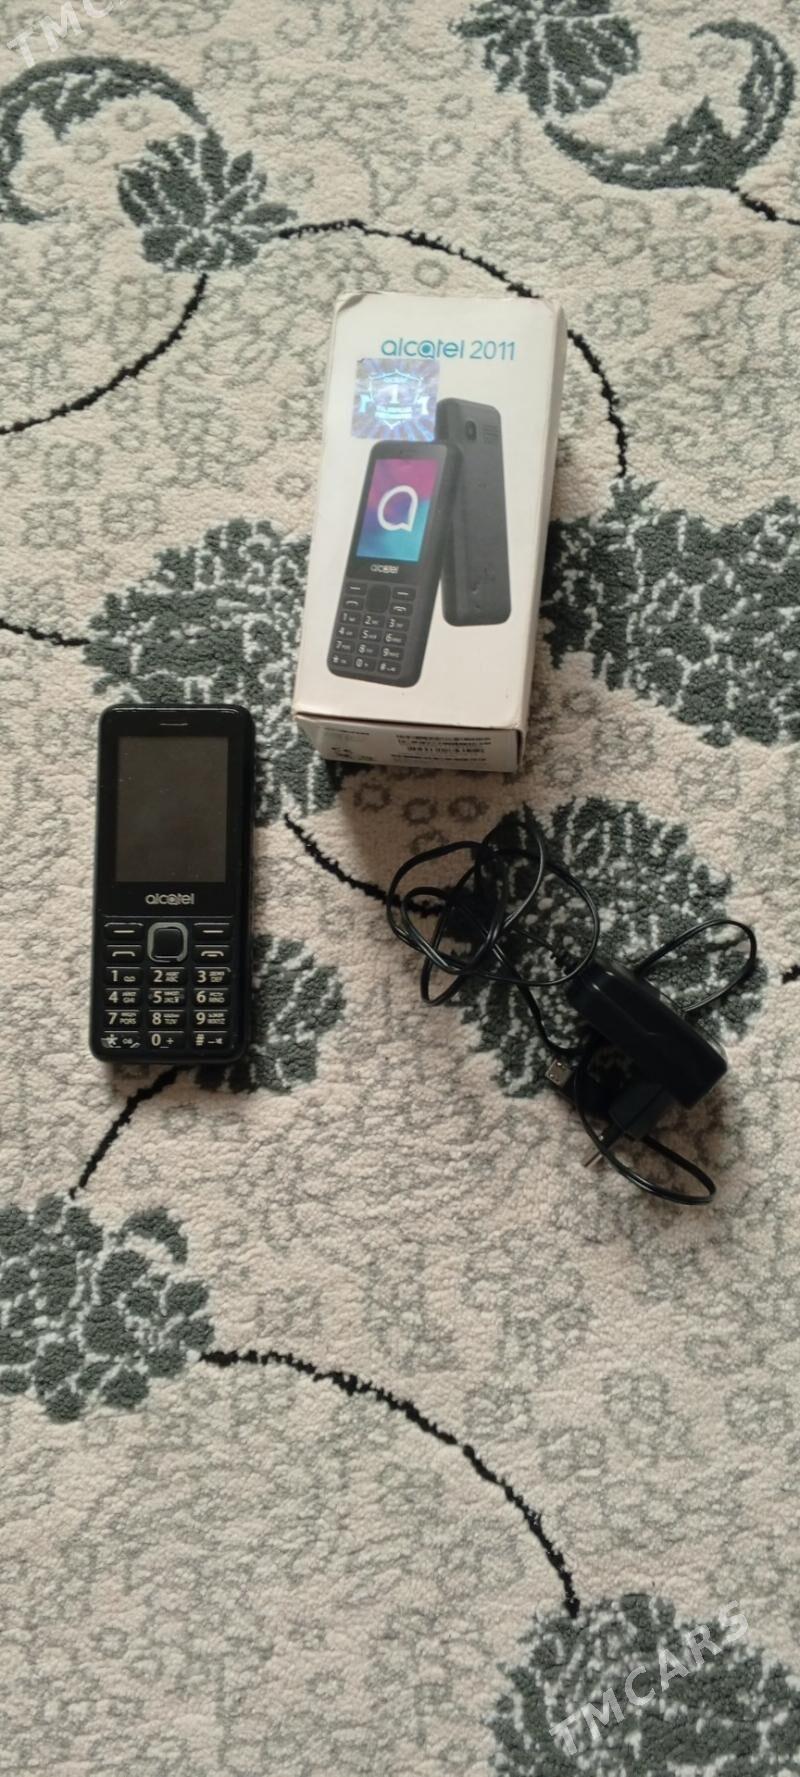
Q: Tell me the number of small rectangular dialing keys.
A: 12